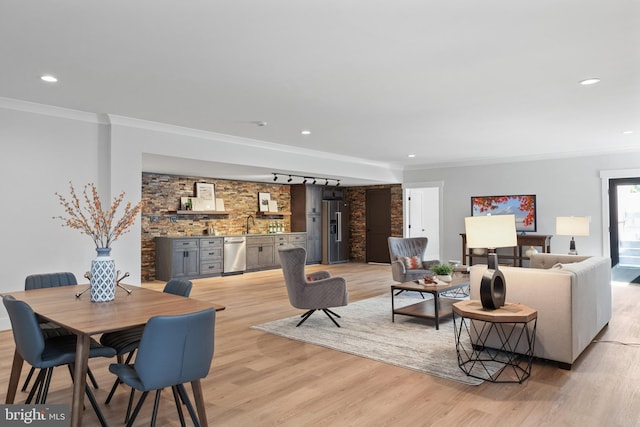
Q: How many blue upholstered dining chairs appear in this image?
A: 4